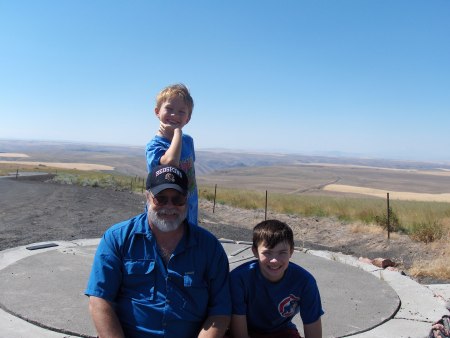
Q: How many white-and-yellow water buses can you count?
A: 0